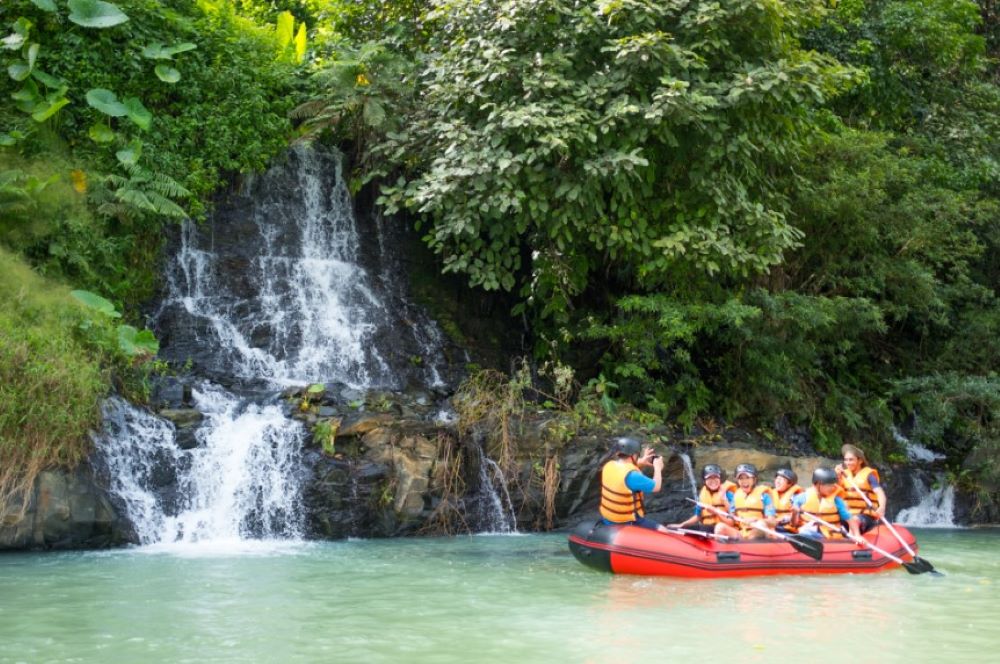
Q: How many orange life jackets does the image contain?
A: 6